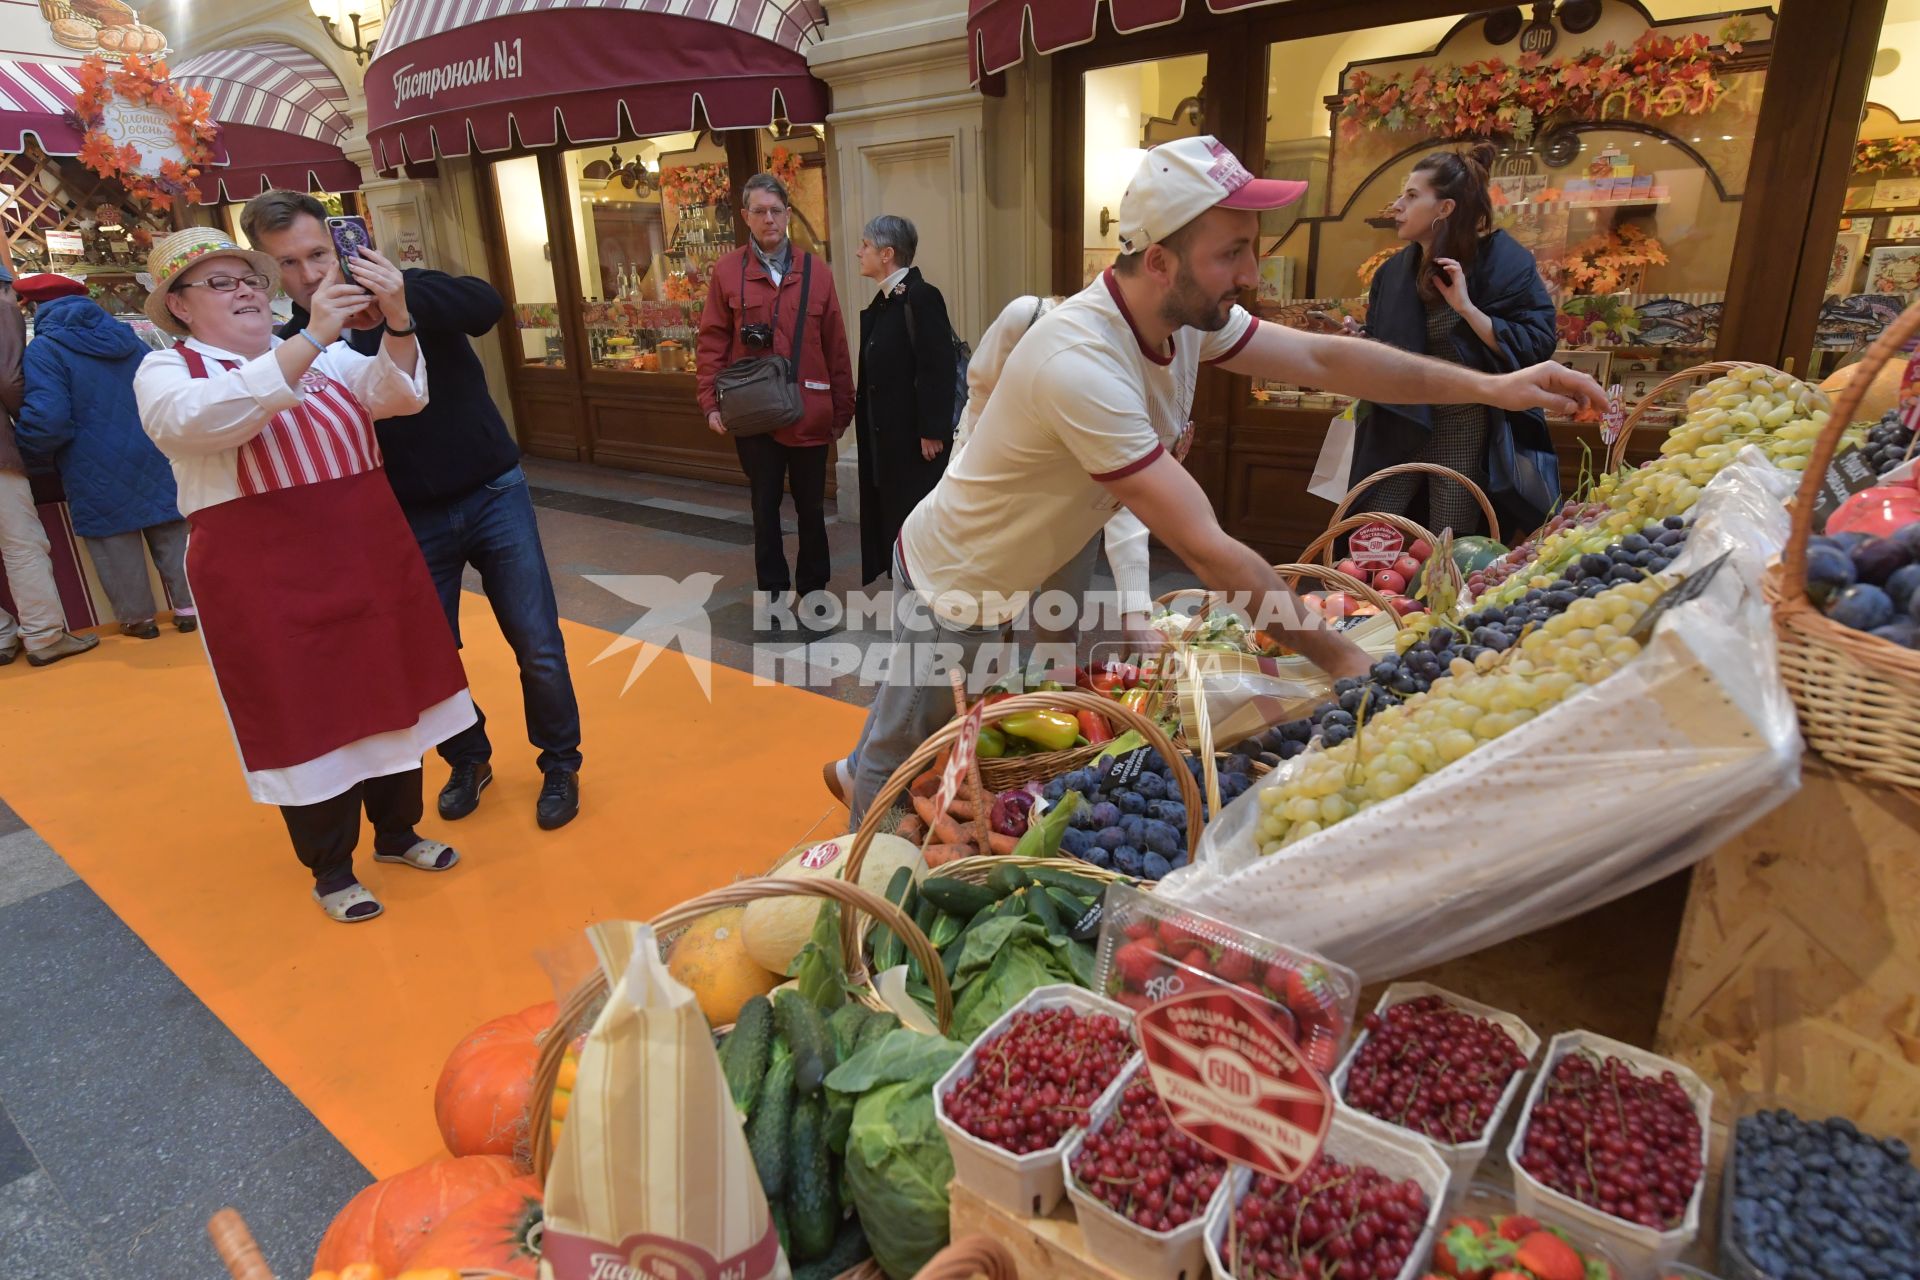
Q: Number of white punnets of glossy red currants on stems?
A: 5